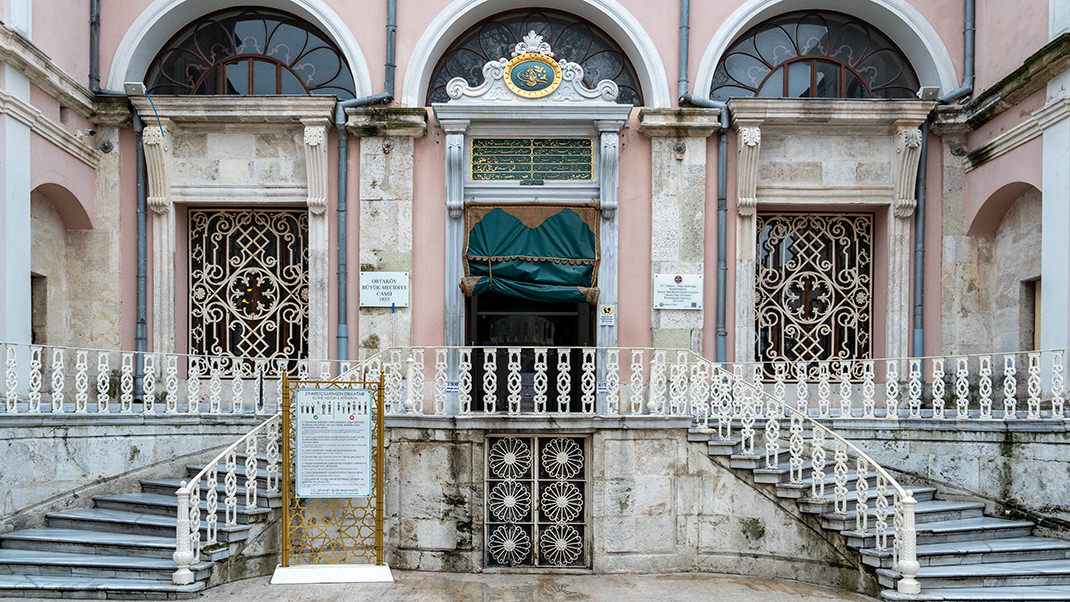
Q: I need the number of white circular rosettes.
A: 6